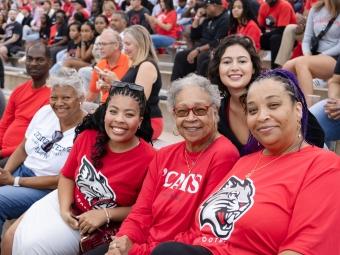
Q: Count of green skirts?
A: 0